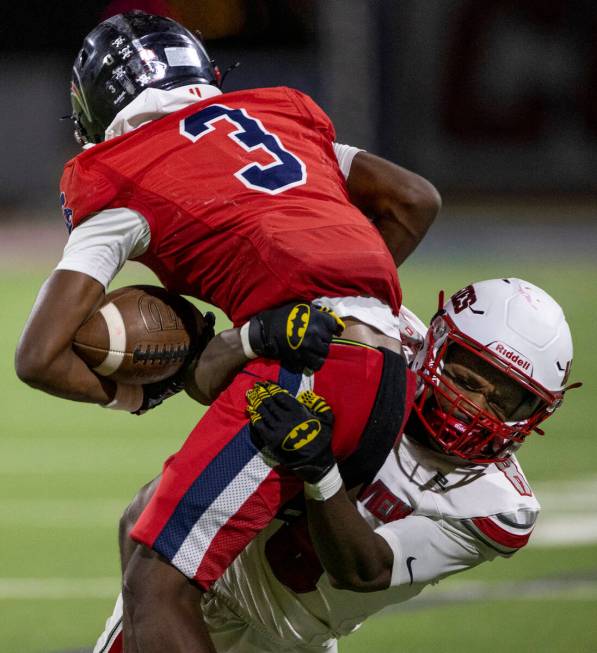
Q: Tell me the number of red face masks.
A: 1